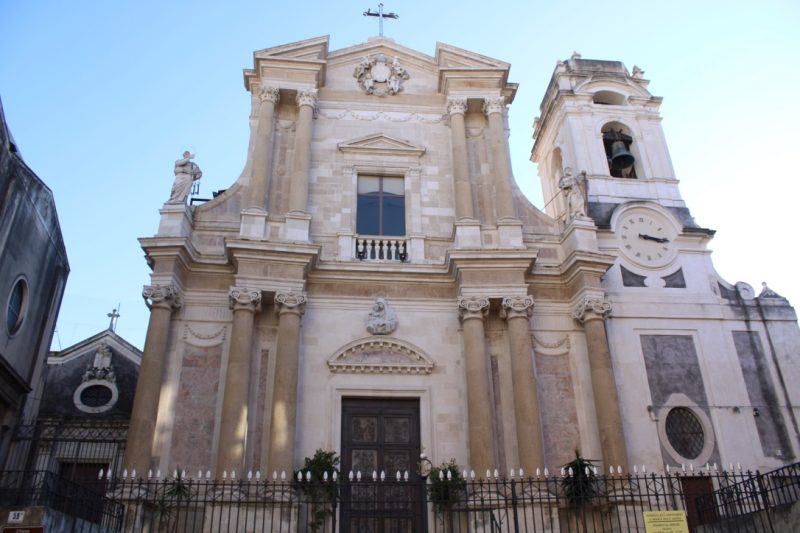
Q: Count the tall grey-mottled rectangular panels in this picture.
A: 2